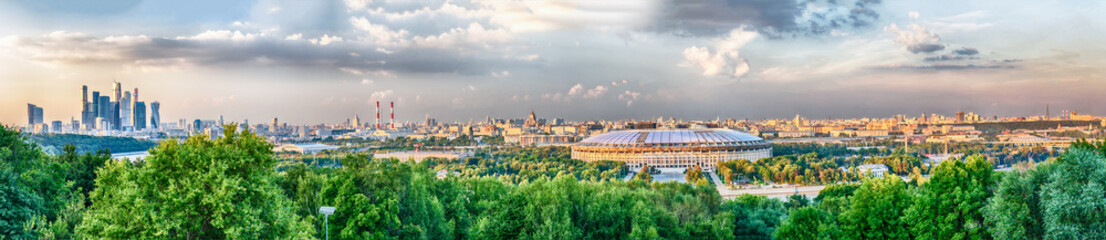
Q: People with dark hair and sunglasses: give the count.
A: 0